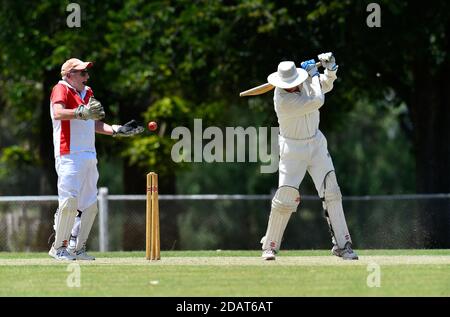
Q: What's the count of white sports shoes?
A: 4